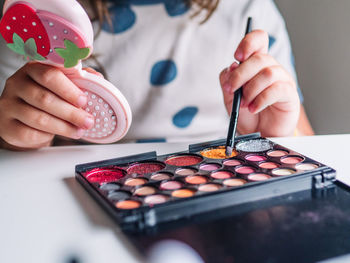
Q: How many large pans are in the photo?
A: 5